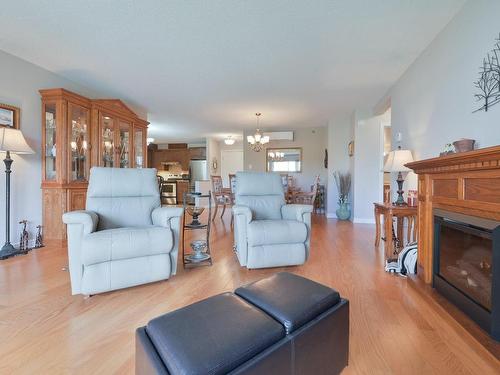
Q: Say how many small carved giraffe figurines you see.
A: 2